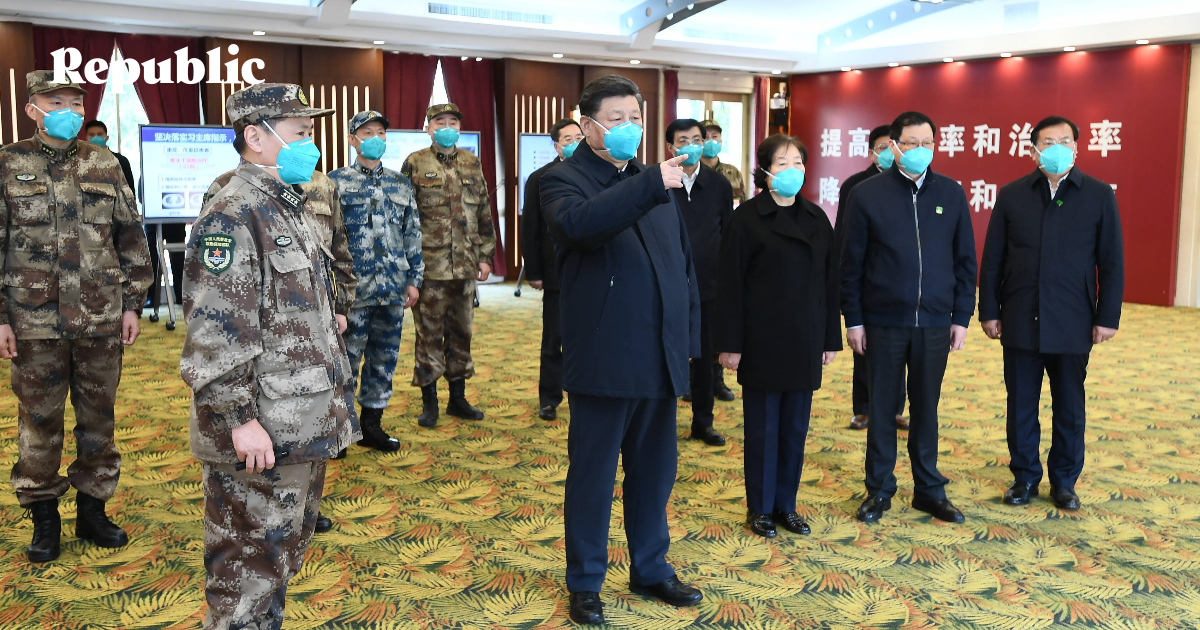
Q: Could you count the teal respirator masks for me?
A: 13